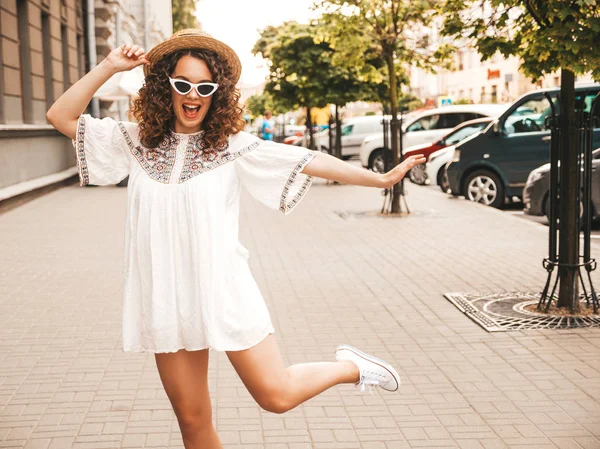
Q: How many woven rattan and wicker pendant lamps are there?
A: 0